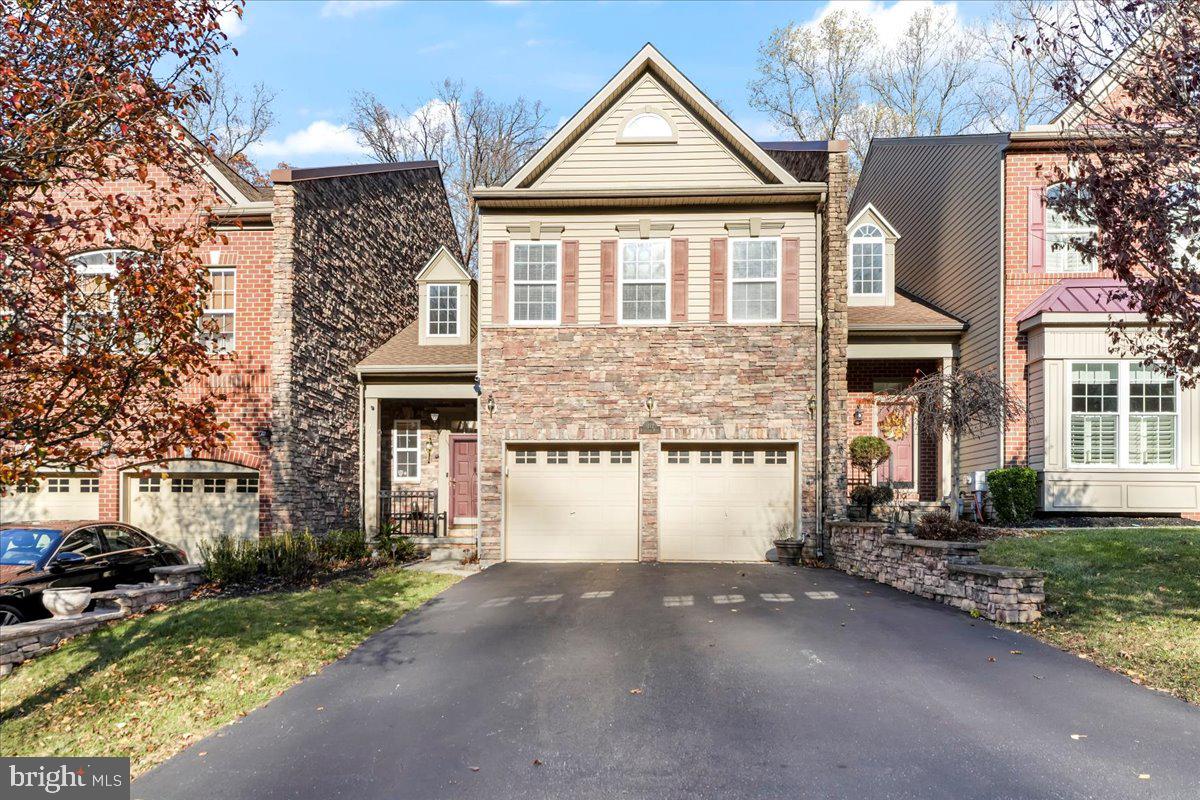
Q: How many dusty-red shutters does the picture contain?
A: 7